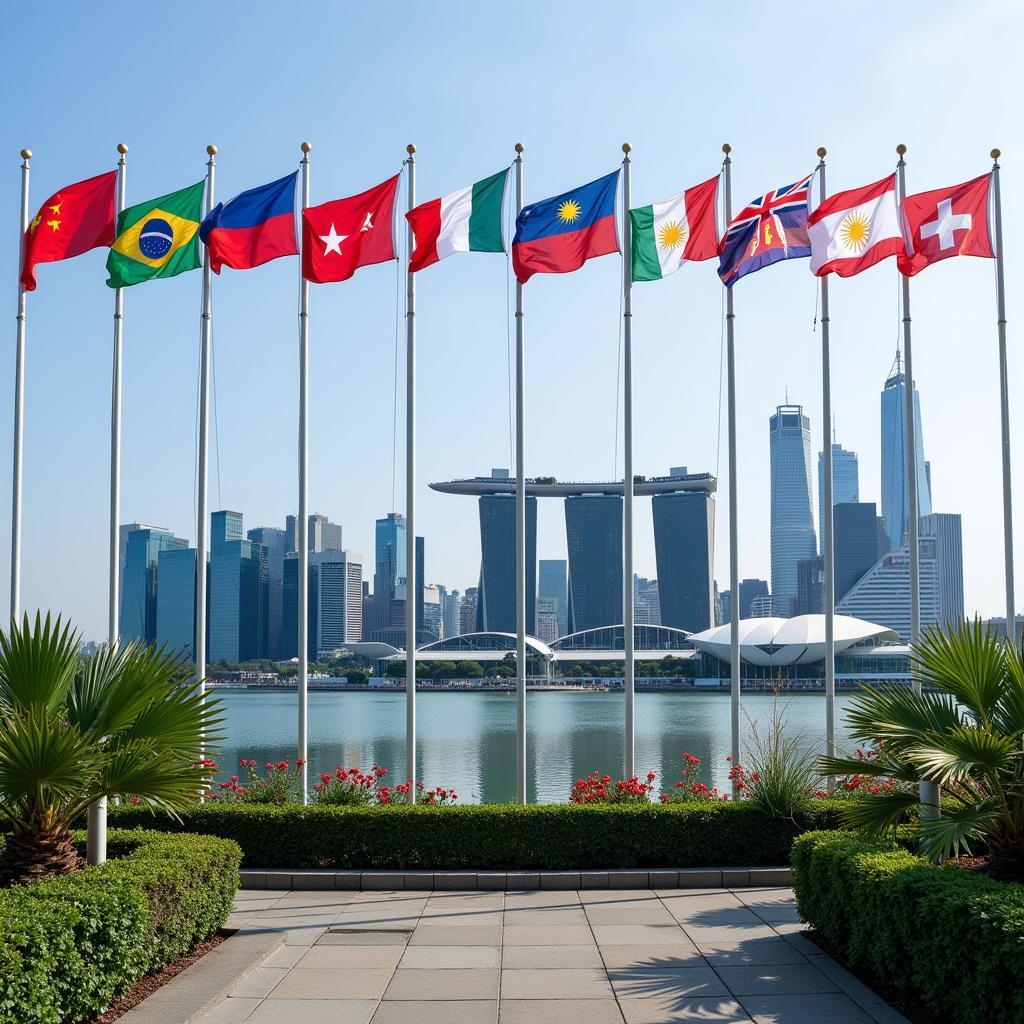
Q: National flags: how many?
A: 10